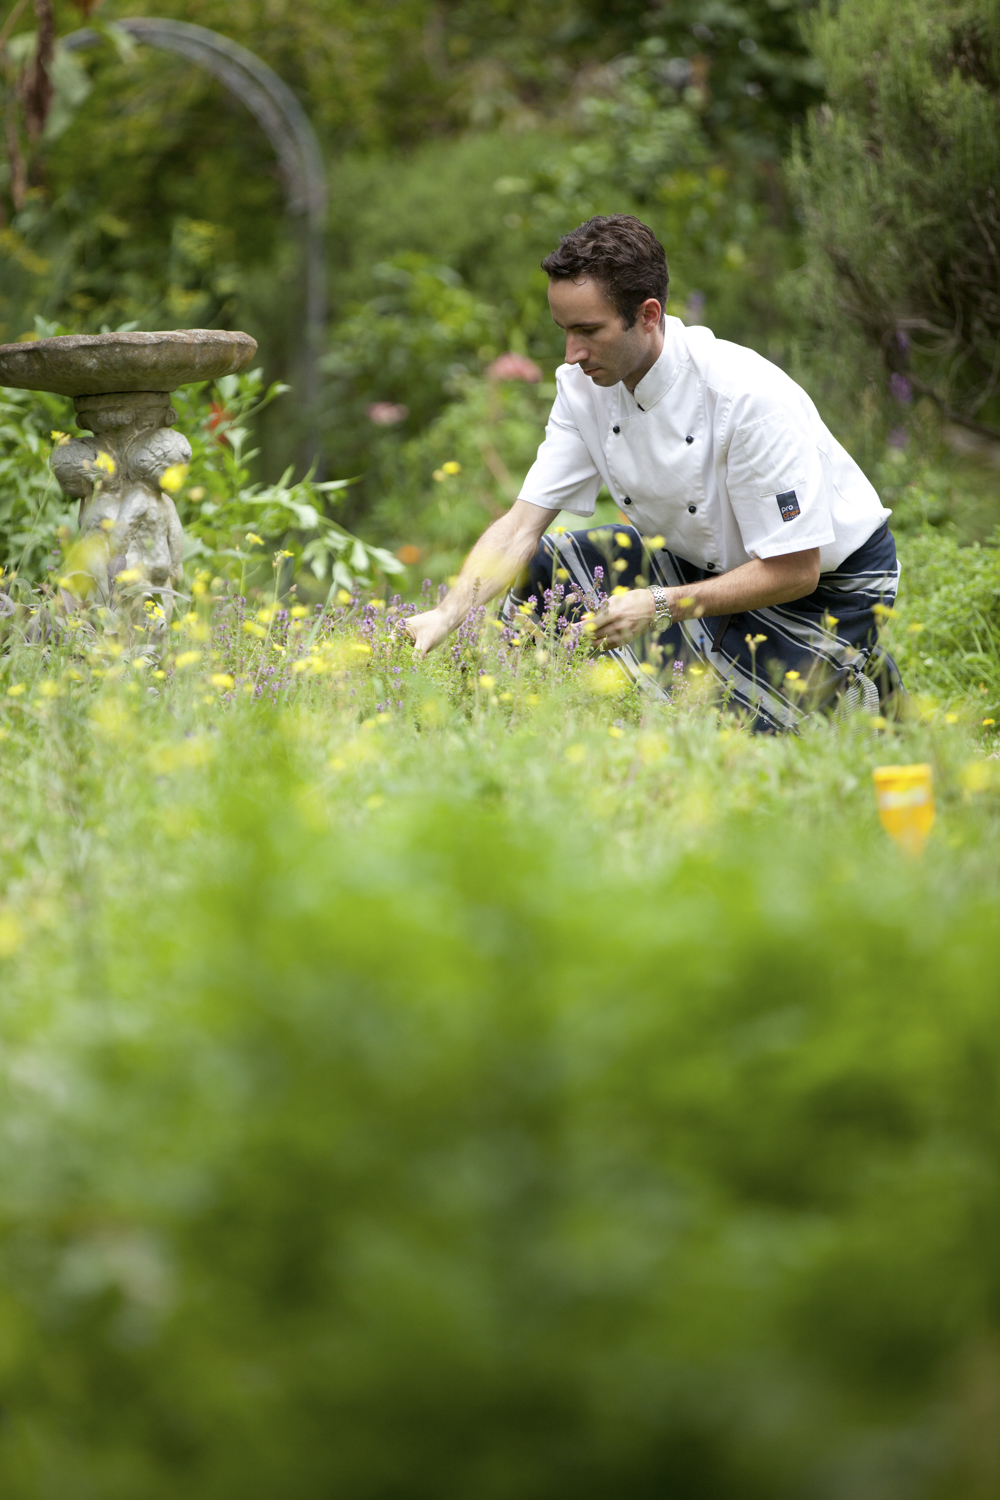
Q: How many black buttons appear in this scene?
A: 5